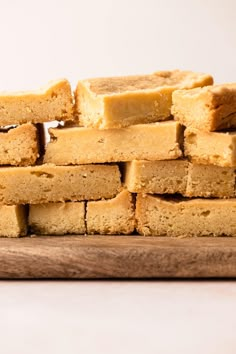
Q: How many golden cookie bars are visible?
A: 13